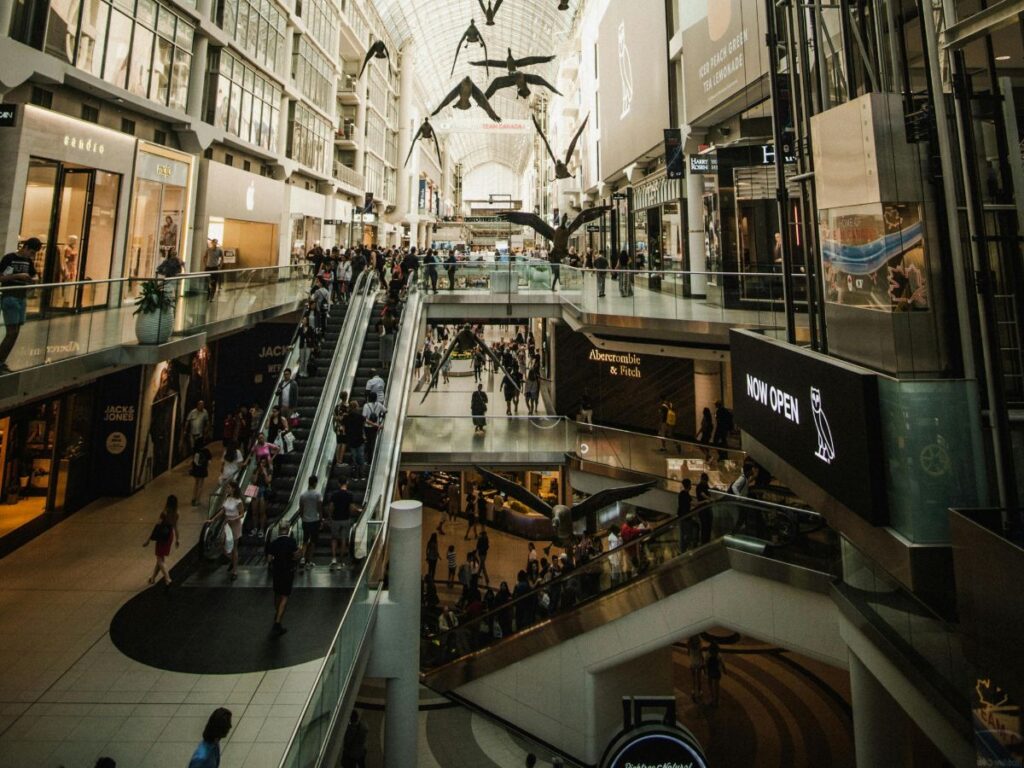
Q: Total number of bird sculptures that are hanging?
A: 12